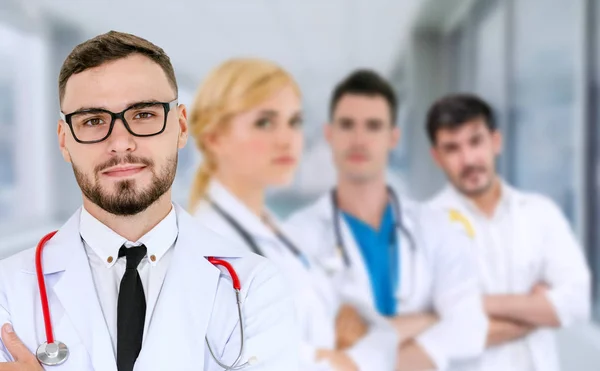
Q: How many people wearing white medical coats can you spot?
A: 4